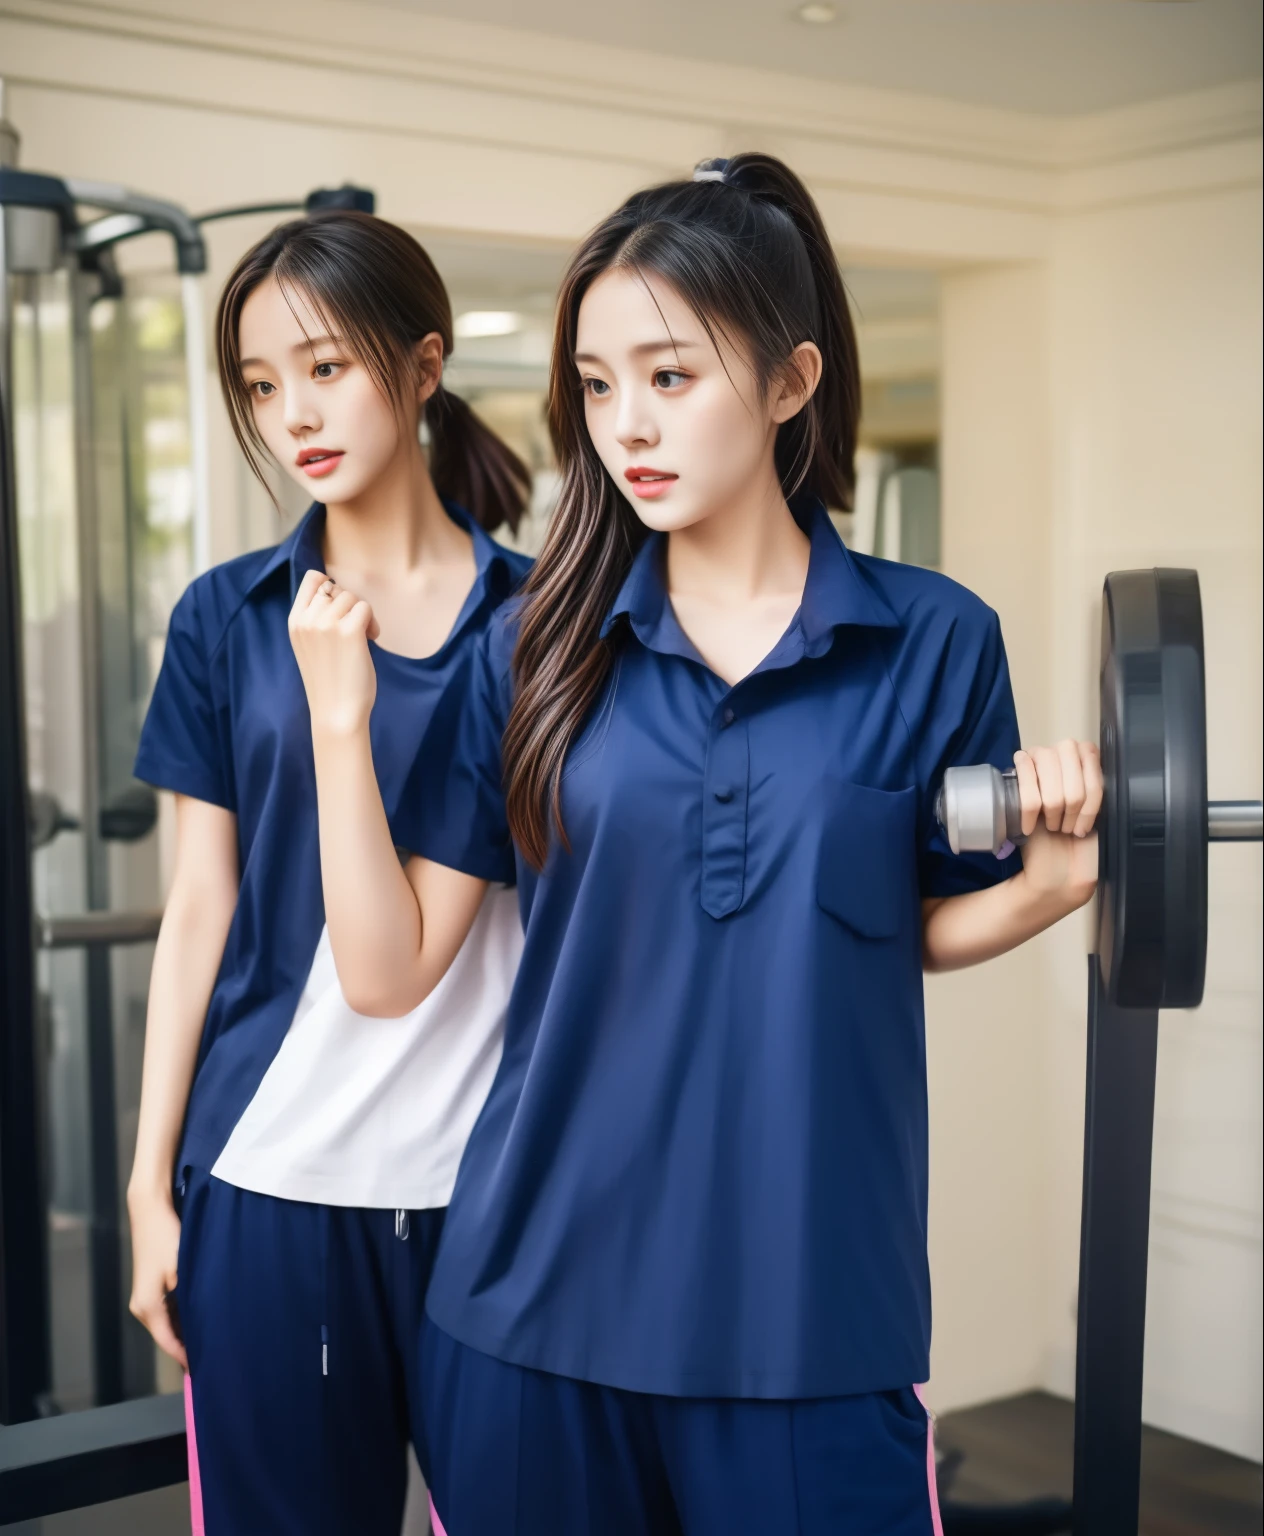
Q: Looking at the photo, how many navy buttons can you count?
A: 2